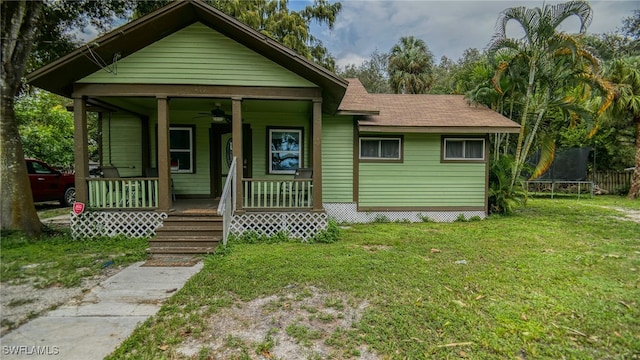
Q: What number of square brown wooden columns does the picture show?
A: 4